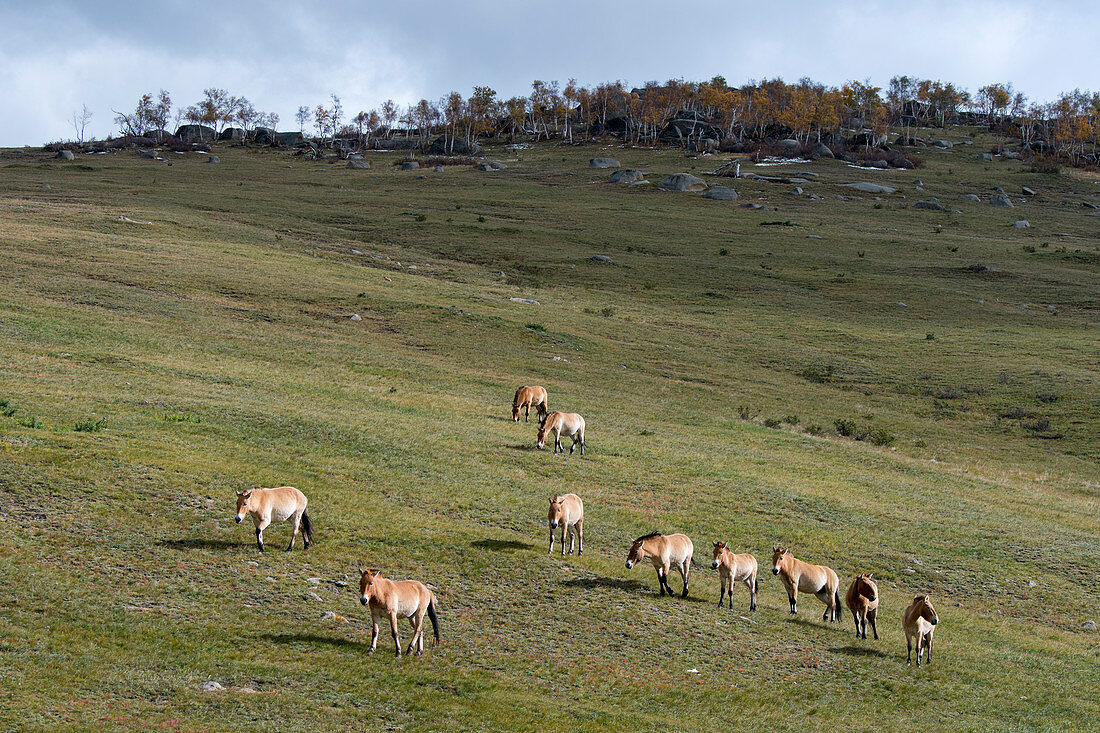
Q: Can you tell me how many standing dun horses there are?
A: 10